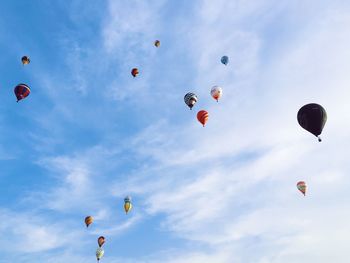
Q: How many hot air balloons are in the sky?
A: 14